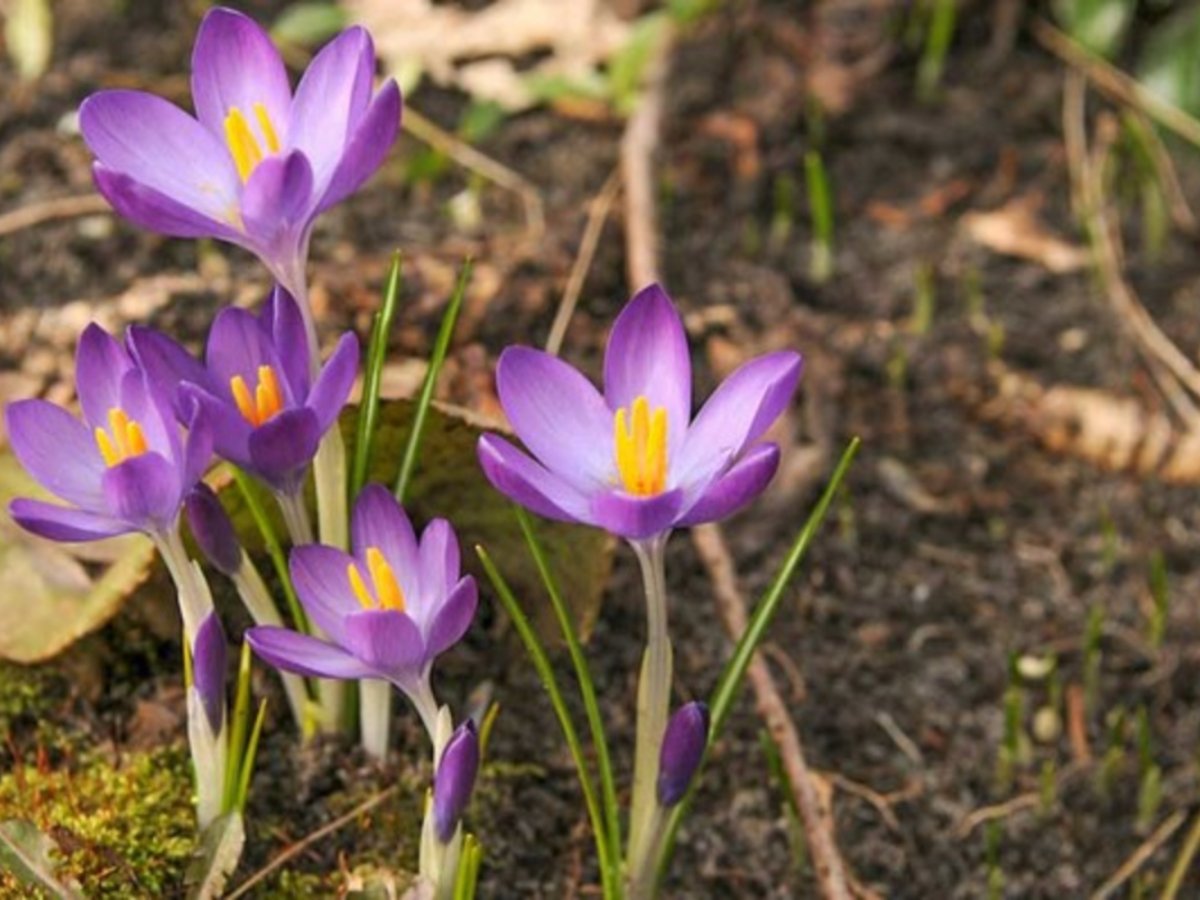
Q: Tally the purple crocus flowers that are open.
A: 5